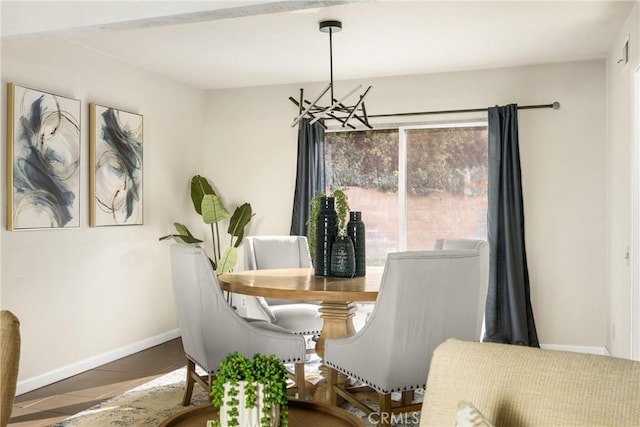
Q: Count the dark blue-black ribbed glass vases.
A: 3